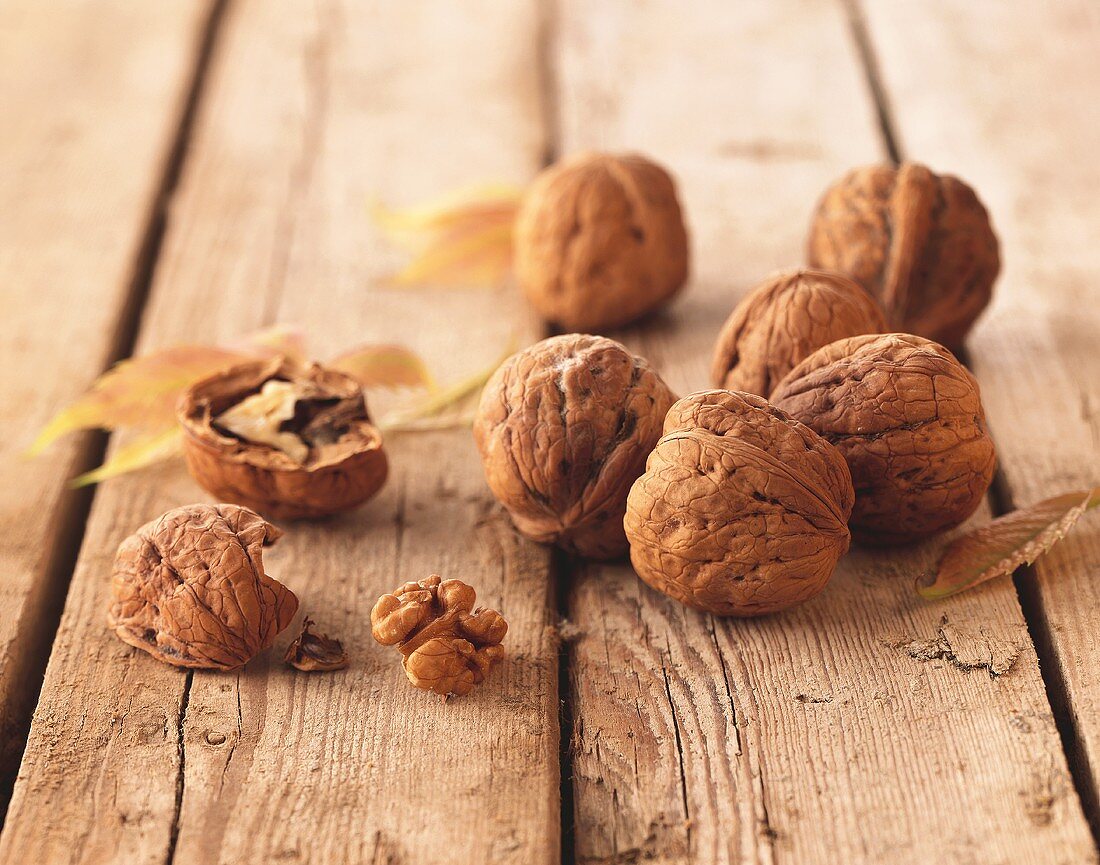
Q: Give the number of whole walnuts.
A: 6